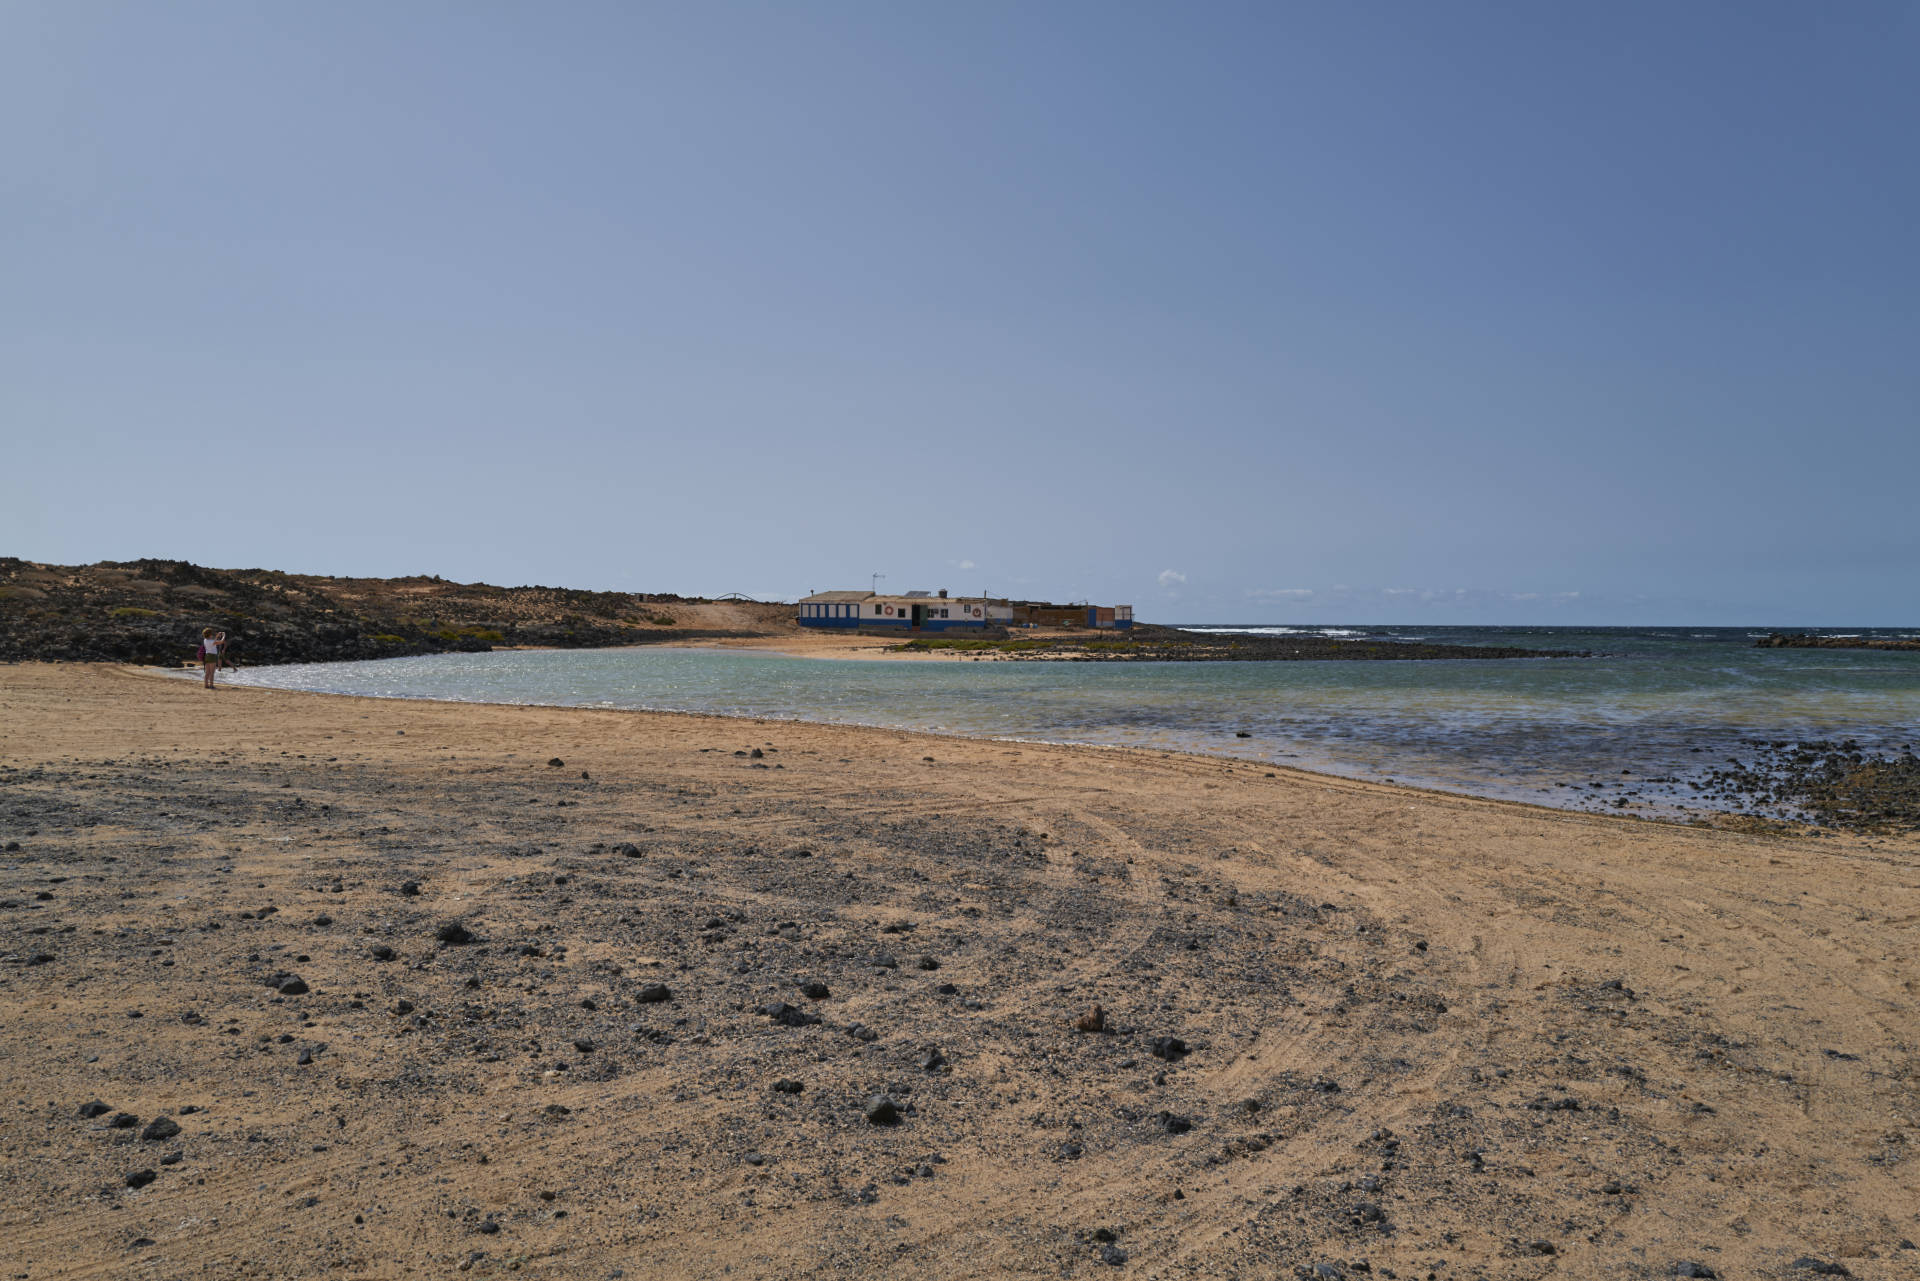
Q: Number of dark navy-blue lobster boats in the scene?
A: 0